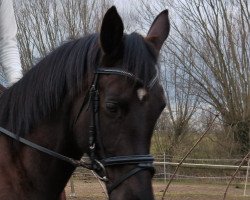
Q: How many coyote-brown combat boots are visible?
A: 0